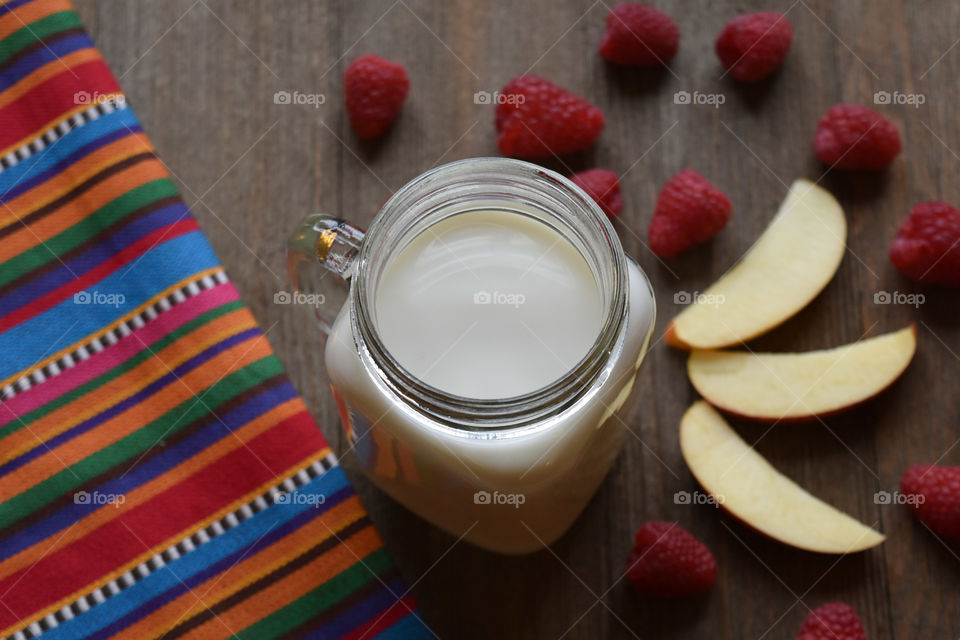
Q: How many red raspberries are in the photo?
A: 11